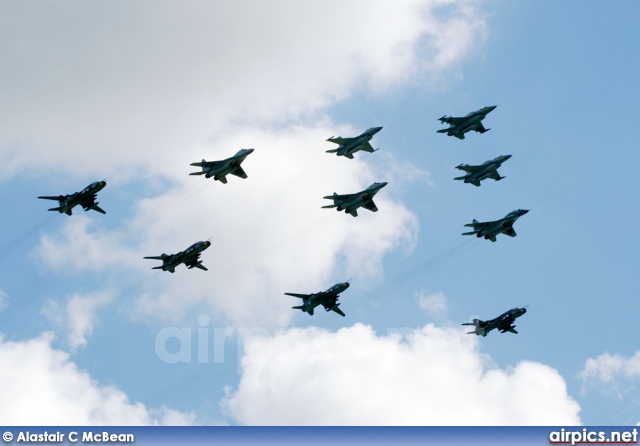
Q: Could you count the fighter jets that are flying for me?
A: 10